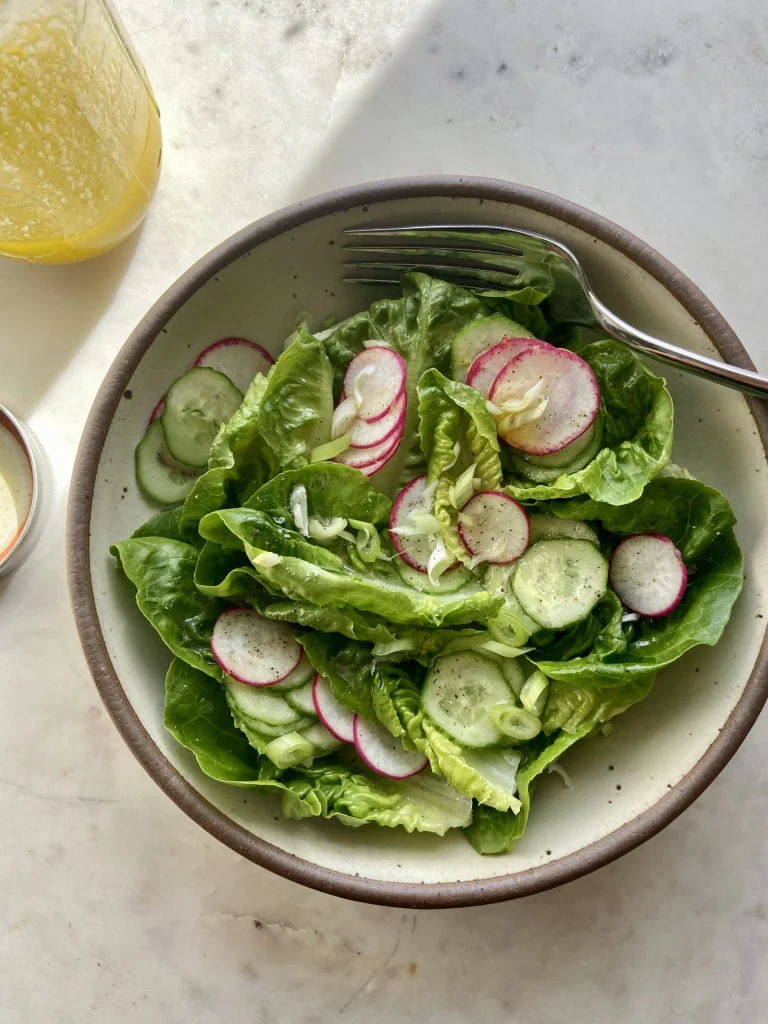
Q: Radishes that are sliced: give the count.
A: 14